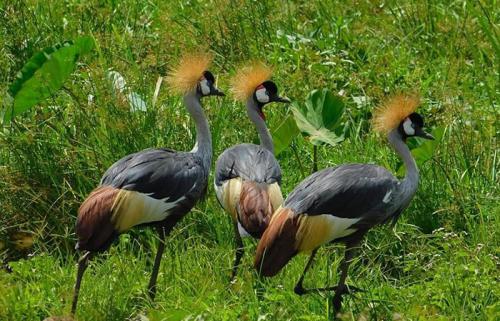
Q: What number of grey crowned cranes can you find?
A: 3